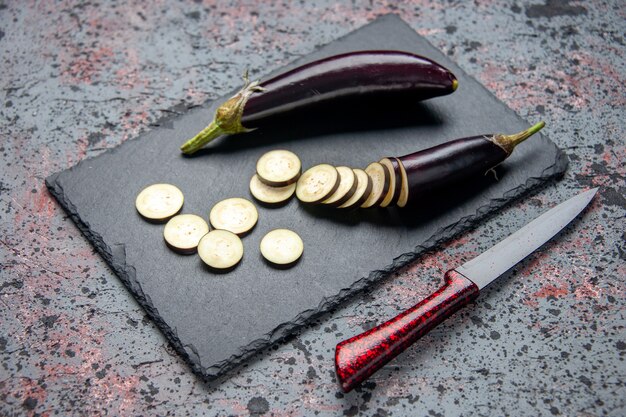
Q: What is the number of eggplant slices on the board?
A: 12